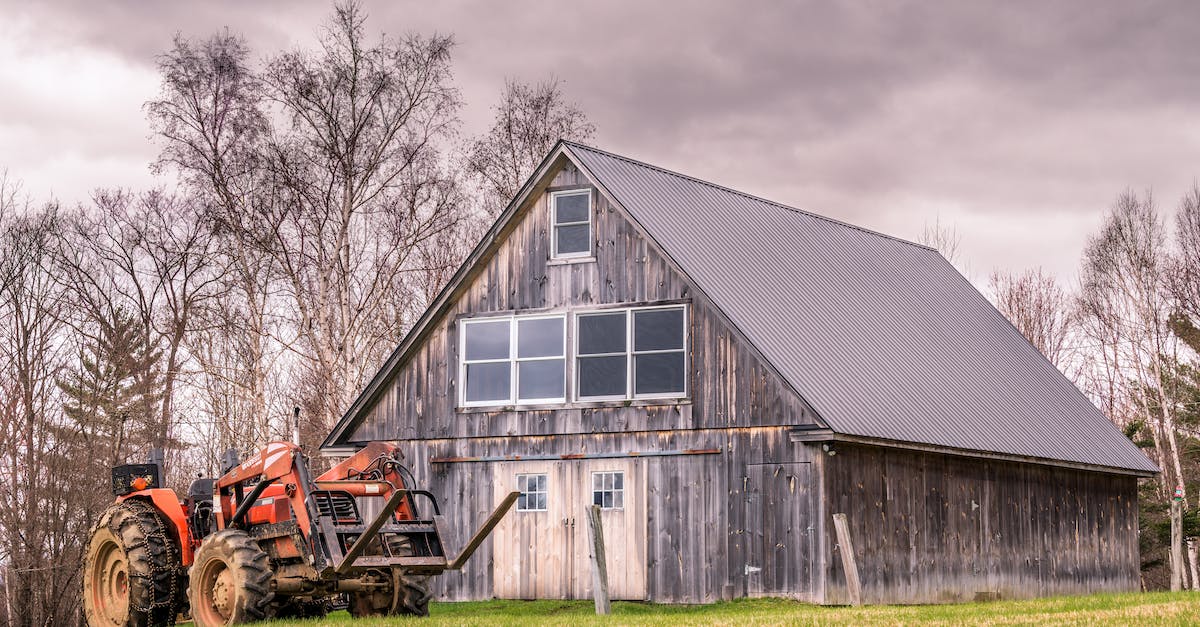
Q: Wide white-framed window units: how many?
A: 2